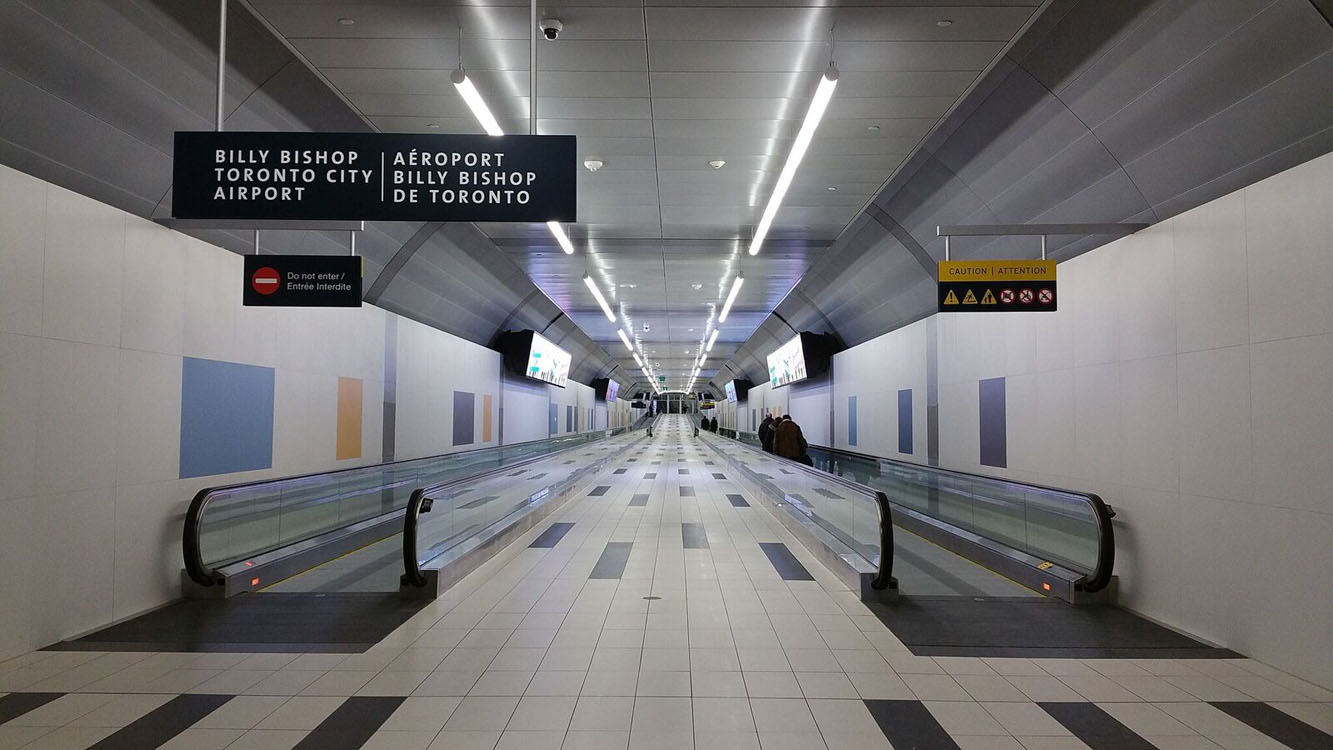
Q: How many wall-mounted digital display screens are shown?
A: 4